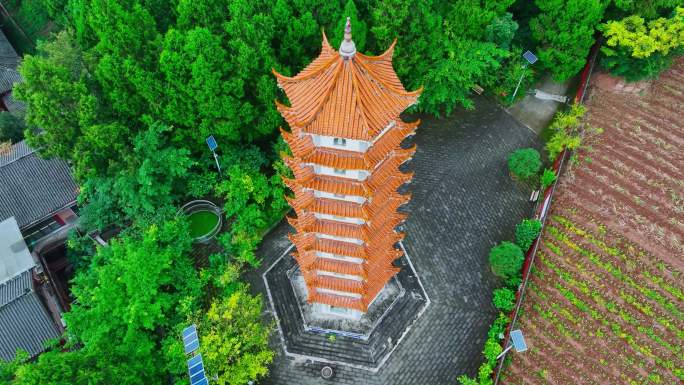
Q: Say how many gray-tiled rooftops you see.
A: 3